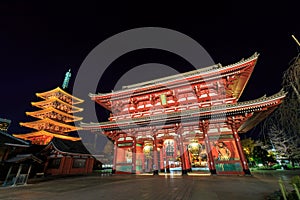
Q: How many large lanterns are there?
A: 3